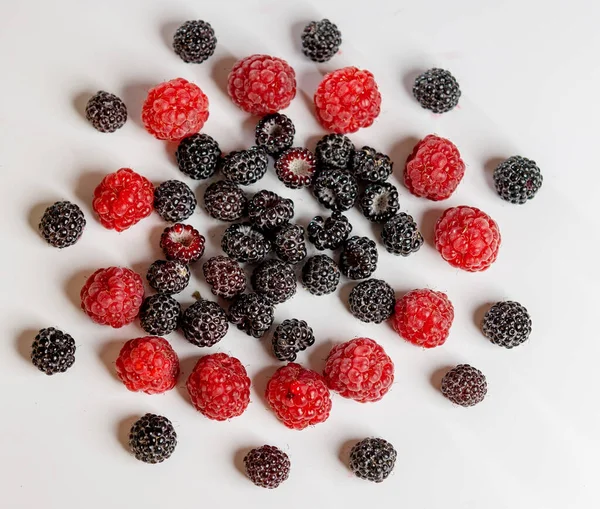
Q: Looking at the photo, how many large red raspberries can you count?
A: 12